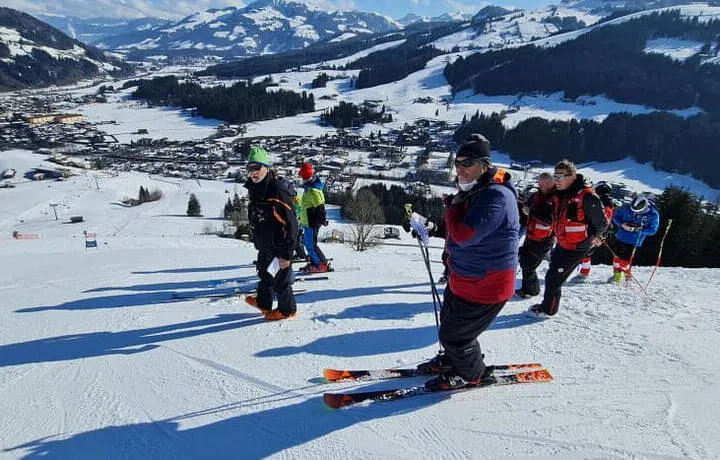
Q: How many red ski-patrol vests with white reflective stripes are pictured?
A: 2